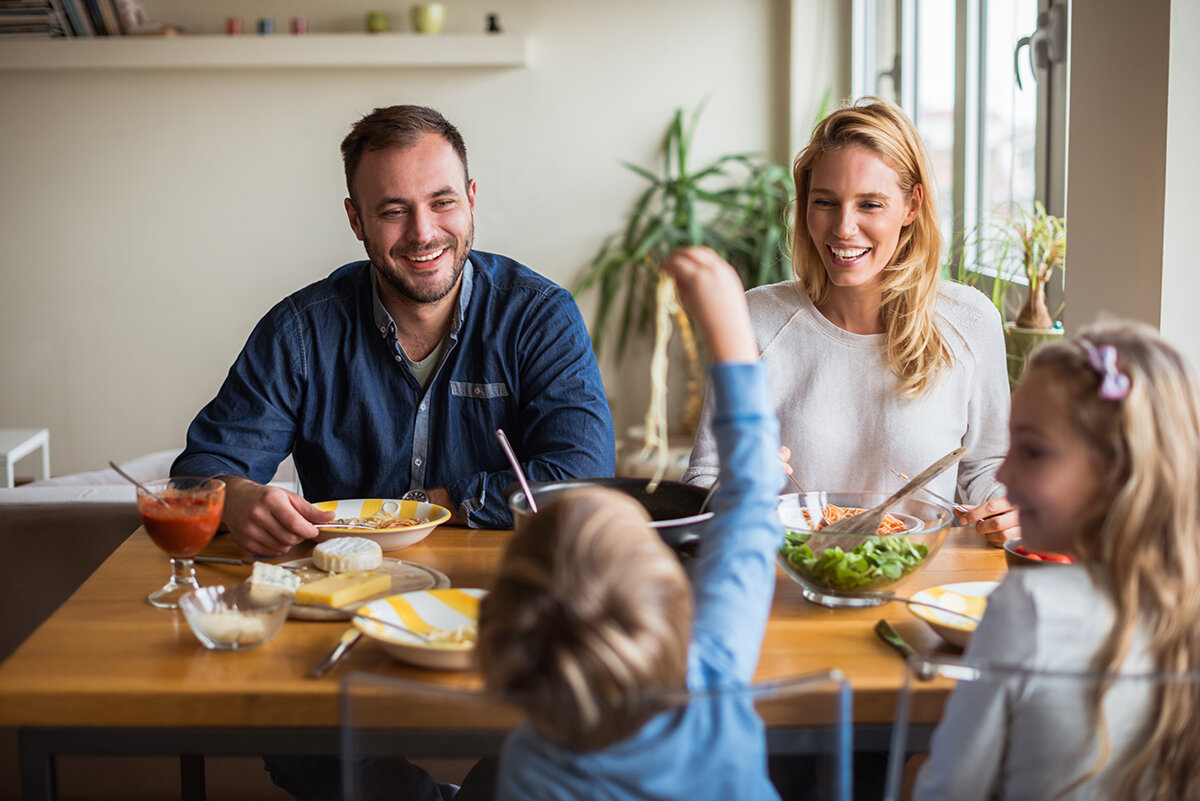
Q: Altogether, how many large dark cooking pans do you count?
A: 1